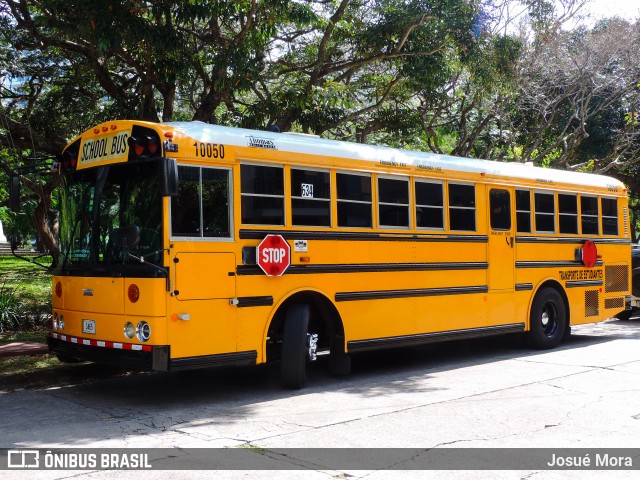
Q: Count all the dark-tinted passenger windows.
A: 11